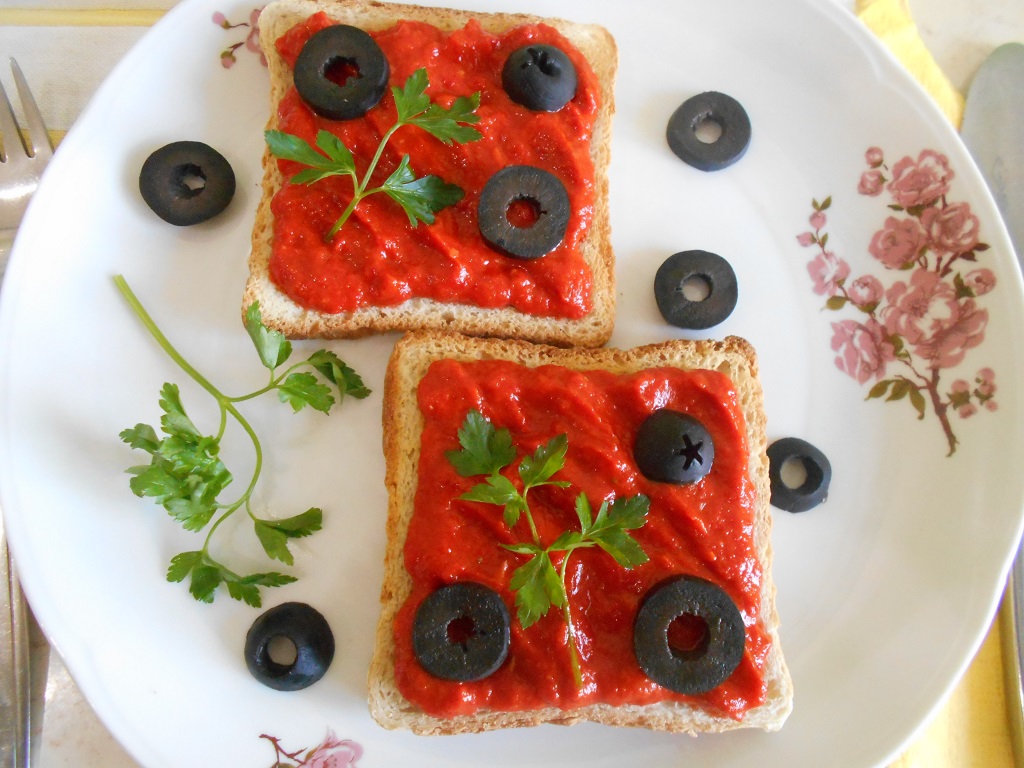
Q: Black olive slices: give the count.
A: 11